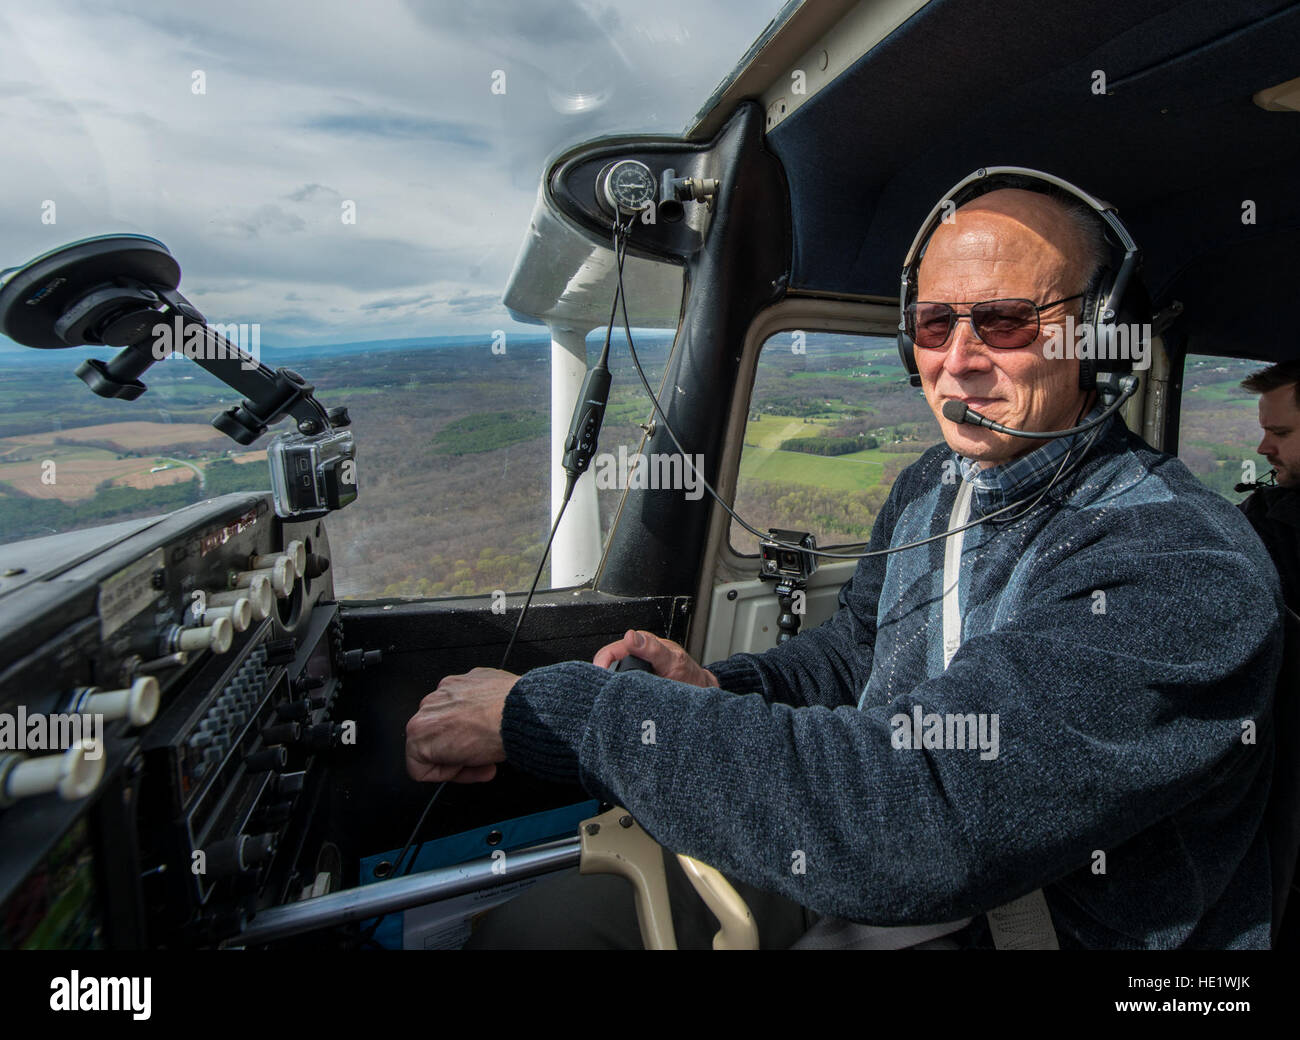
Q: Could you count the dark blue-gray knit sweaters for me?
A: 1